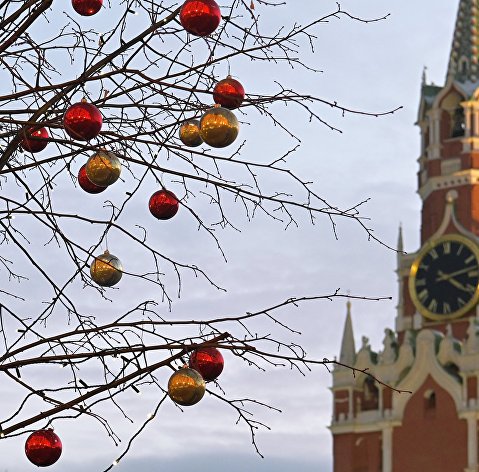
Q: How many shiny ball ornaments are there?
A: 14